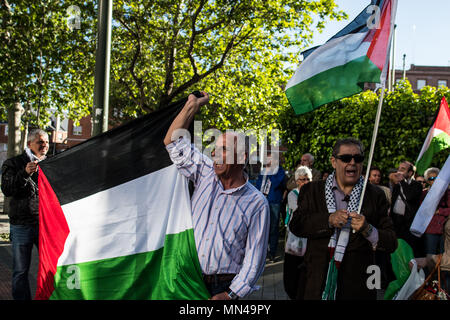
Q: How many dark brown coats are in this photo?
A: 1